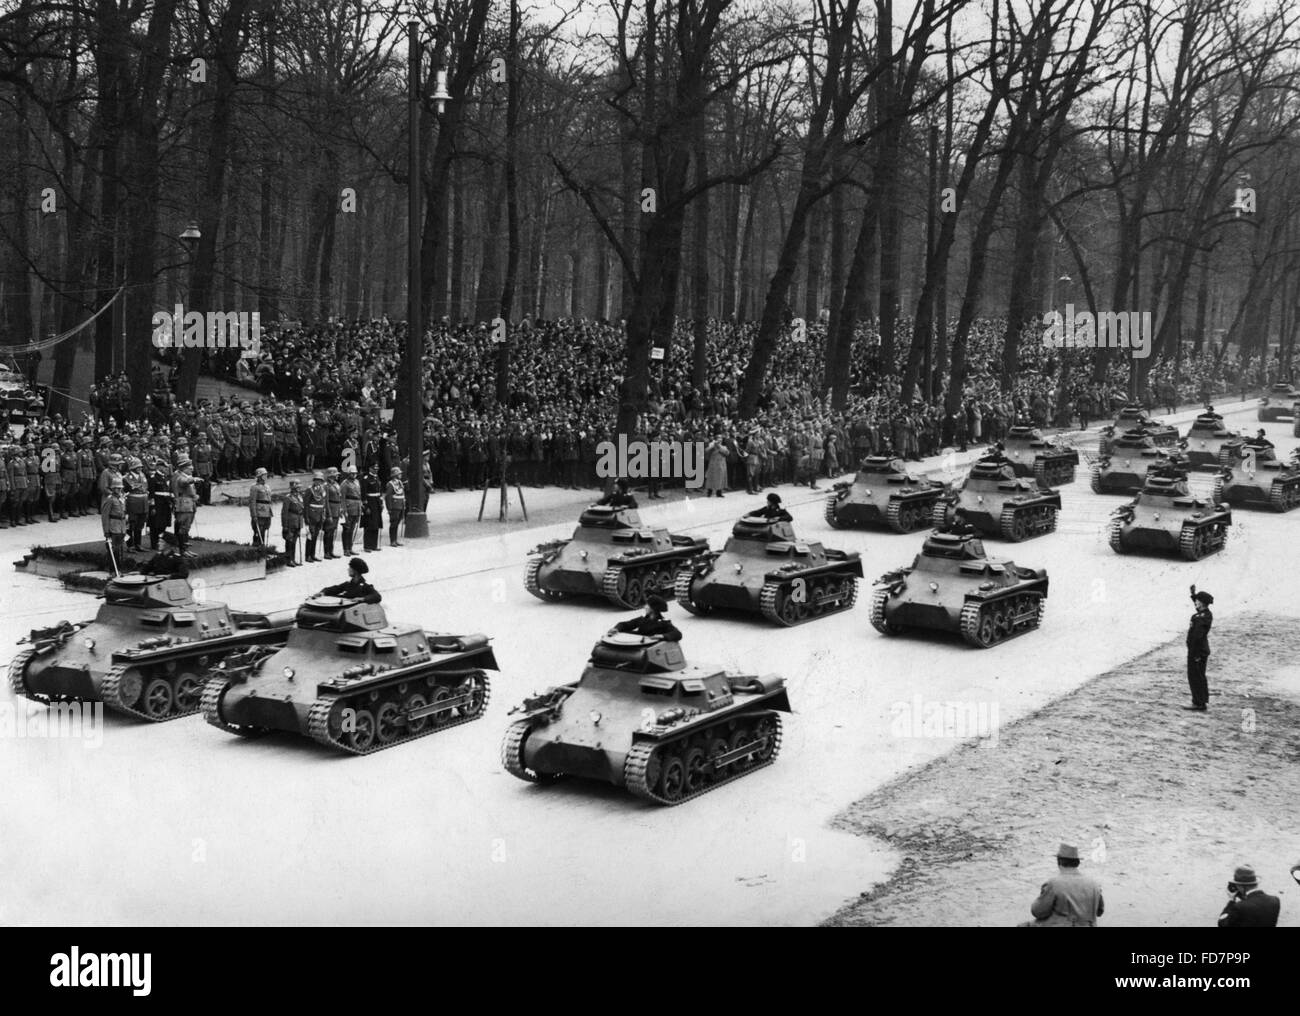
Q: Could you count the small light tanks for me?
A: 15